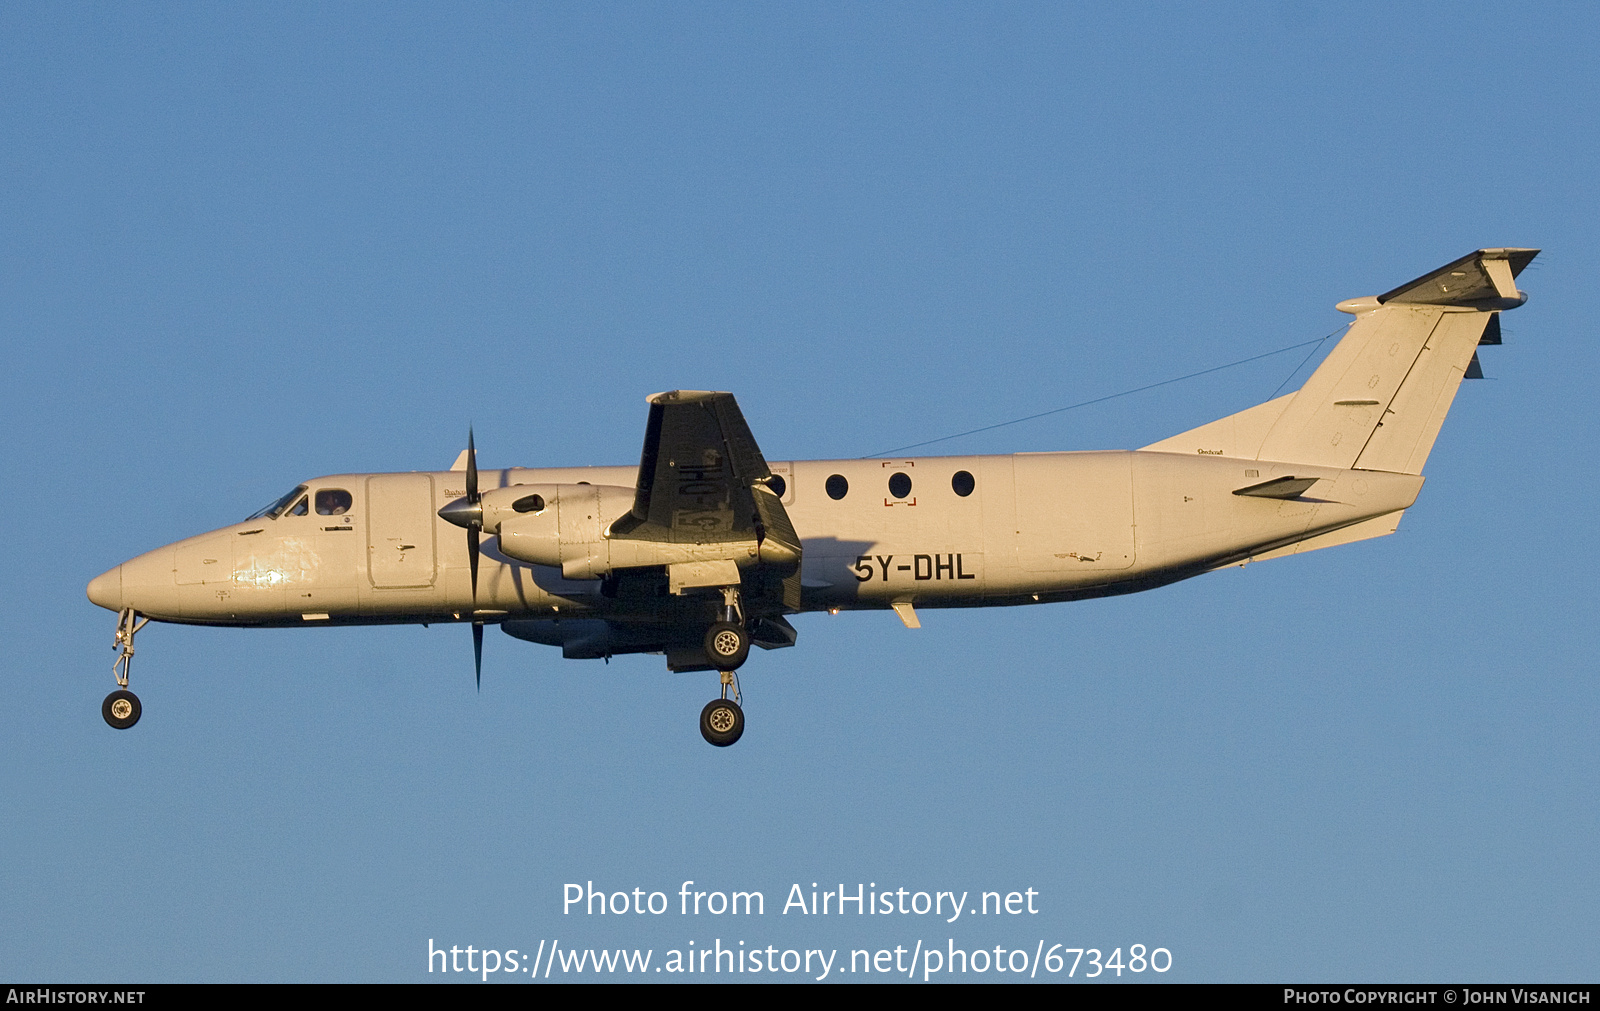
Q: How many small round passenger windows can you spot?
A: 4